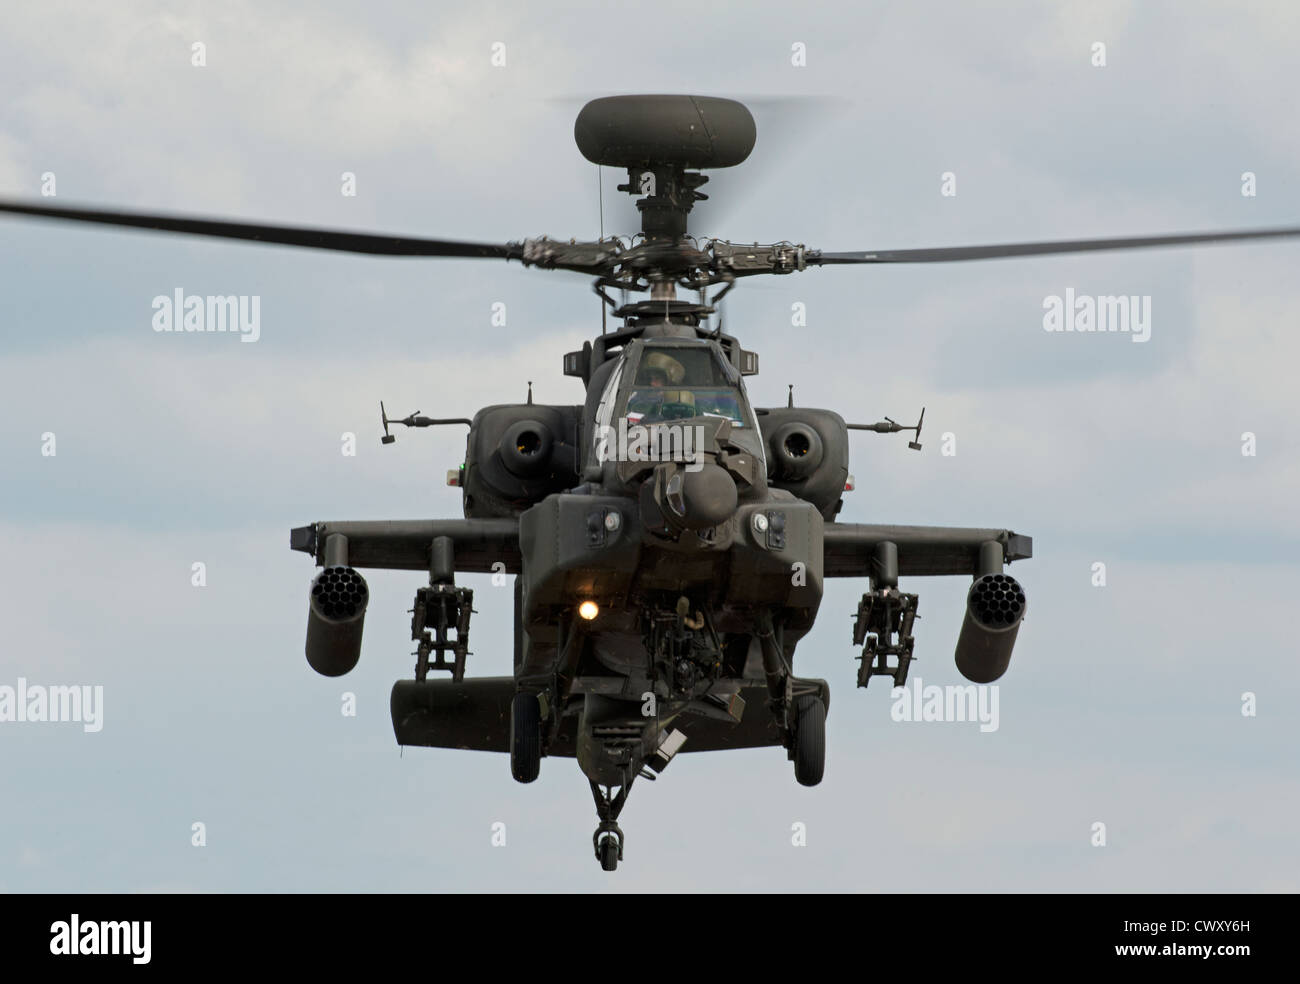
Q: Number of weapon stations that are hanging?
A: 4